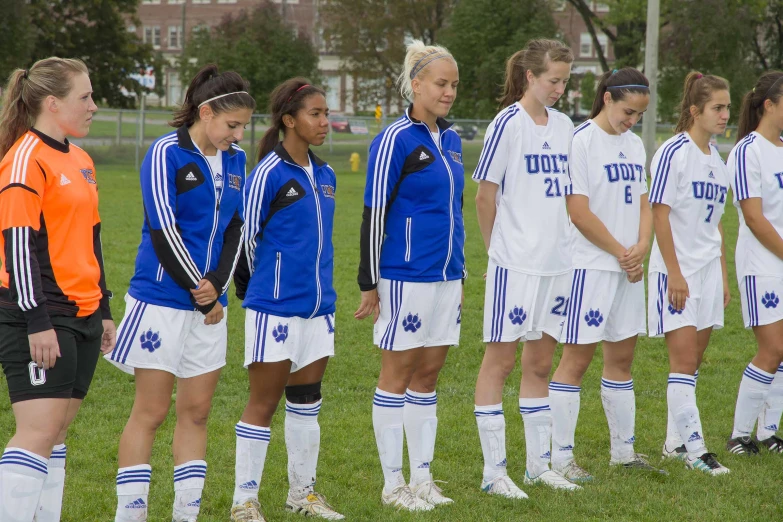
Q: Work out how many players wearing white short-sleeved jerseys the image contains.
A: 4